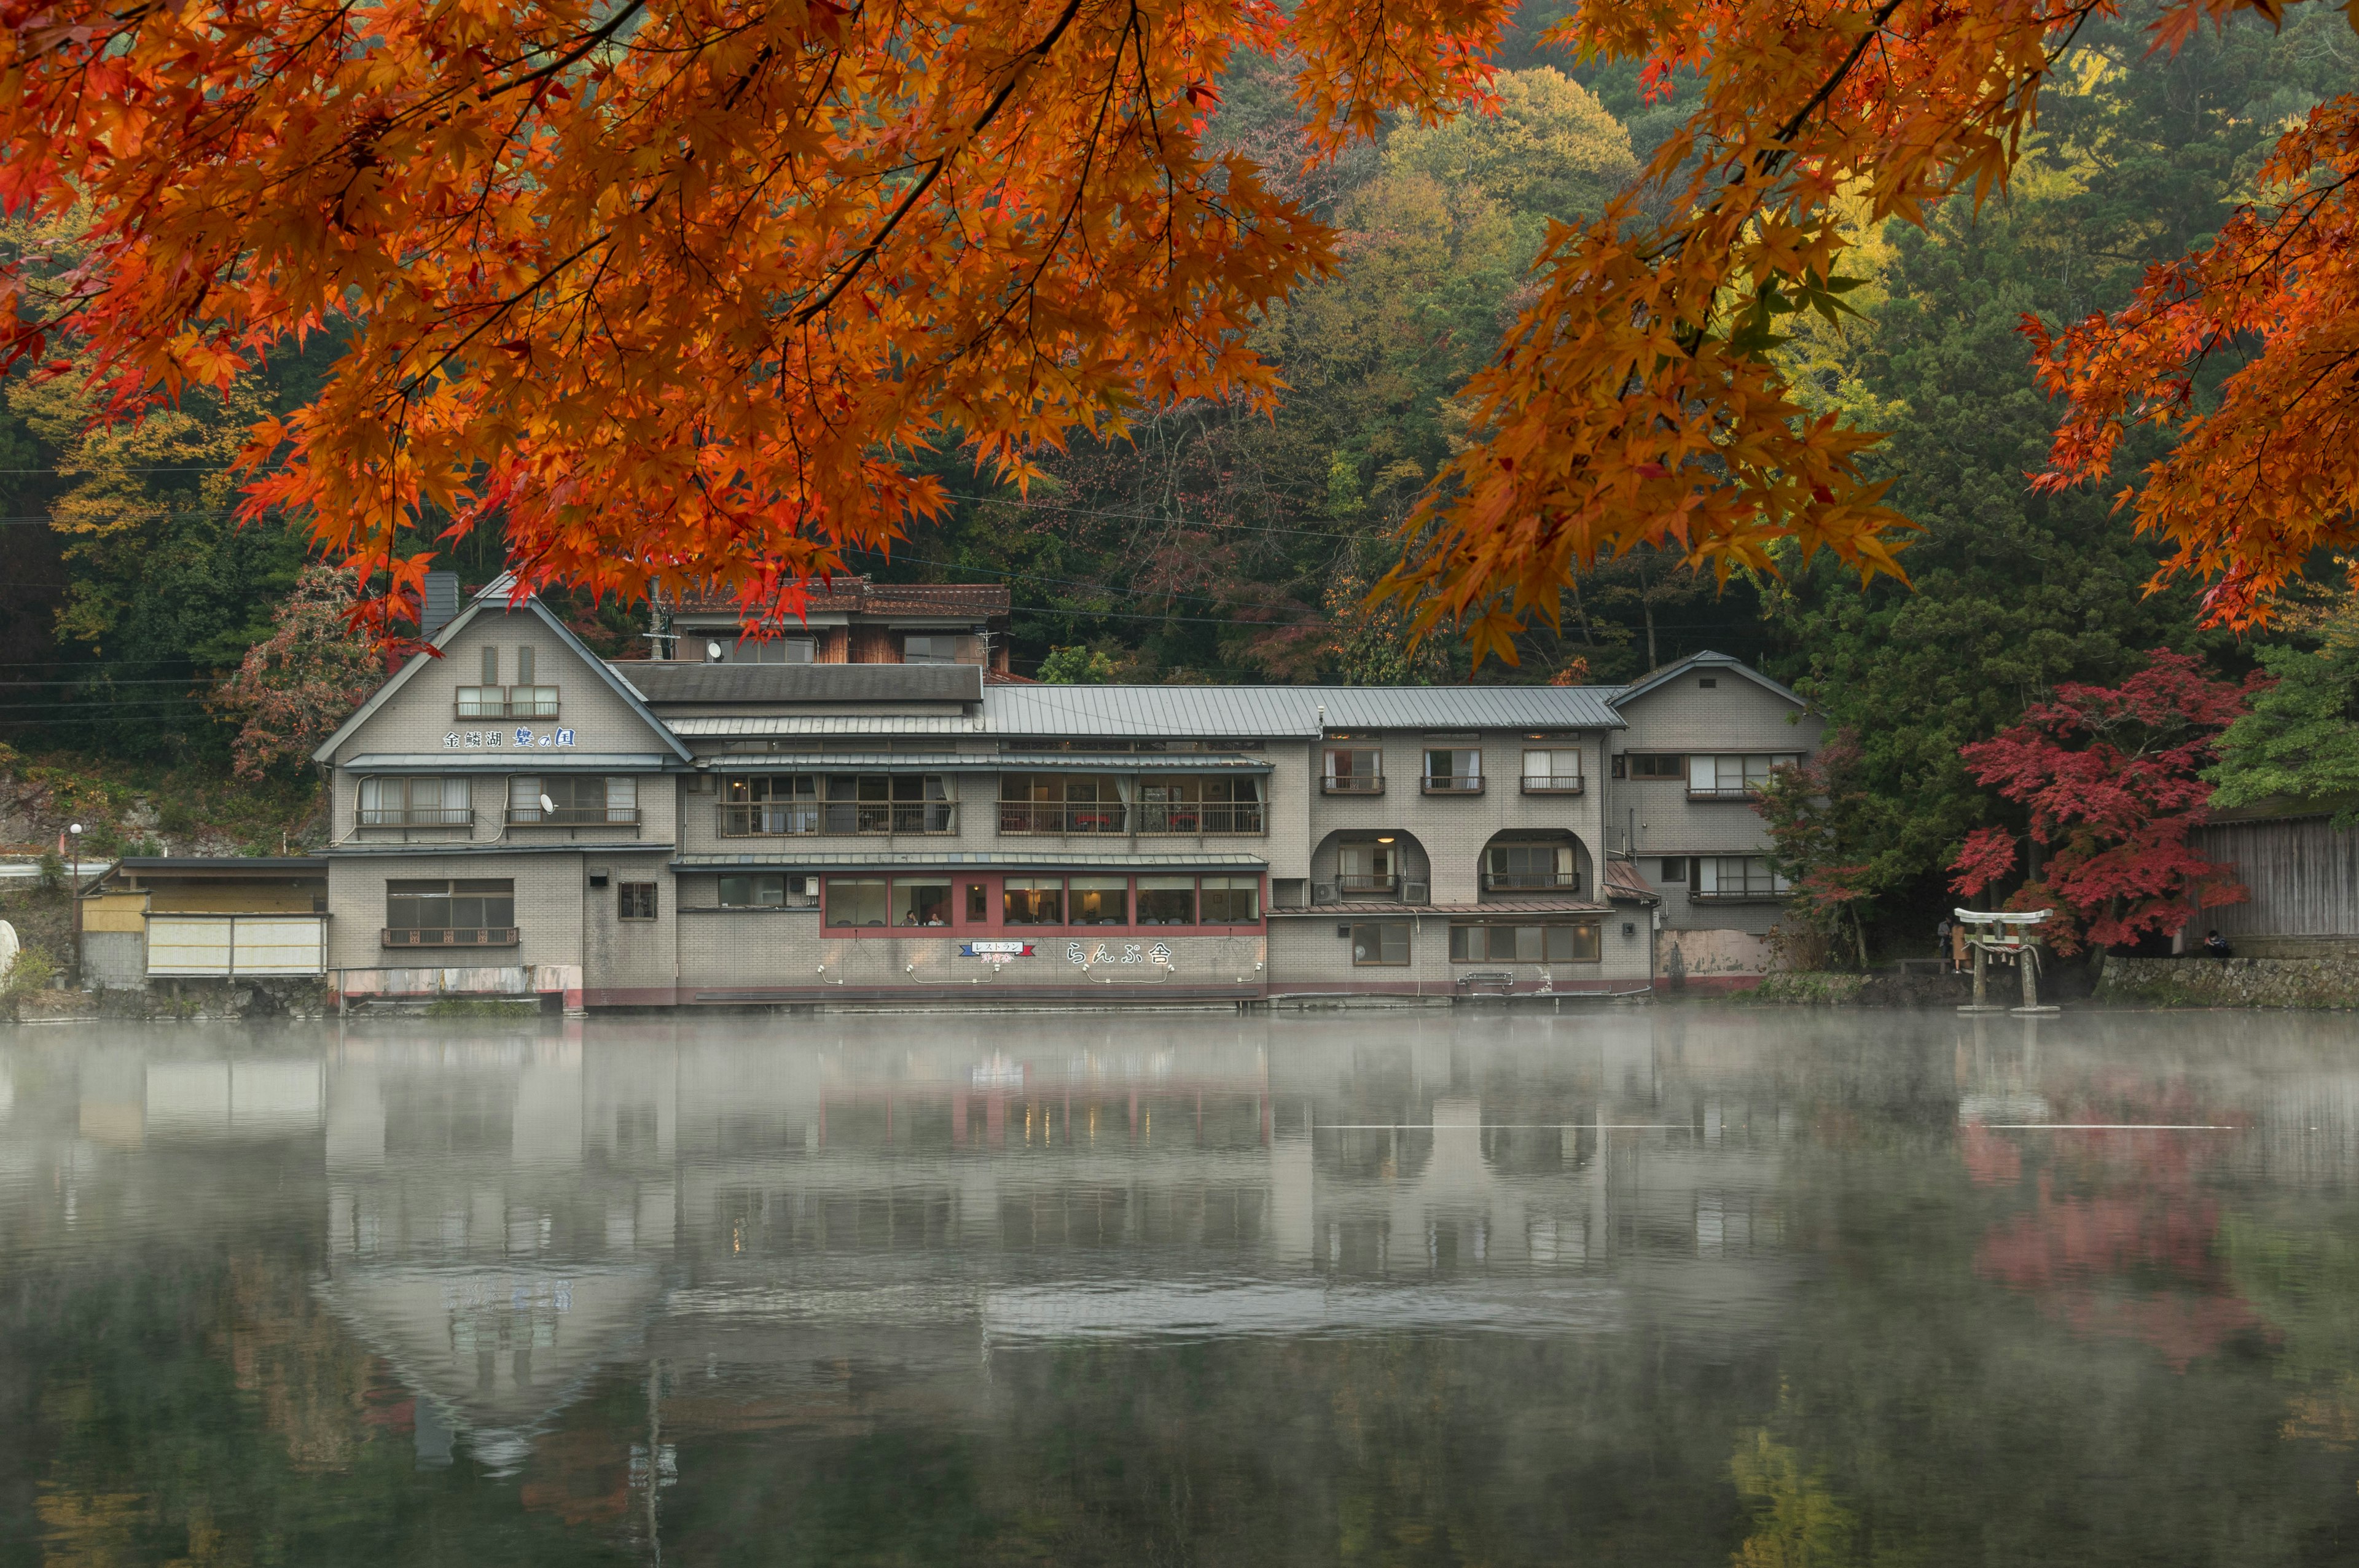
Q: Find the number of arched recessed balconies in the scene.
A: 2